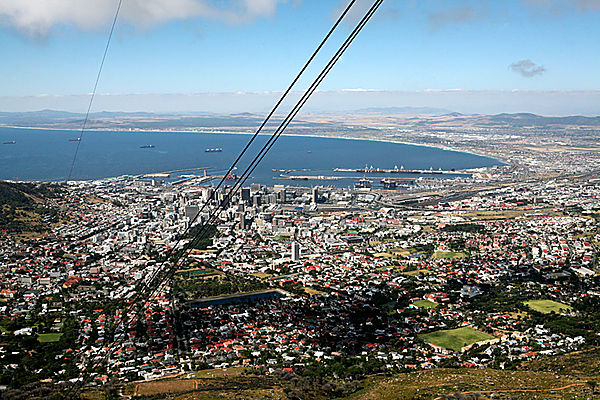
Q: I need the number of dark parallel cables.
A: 3